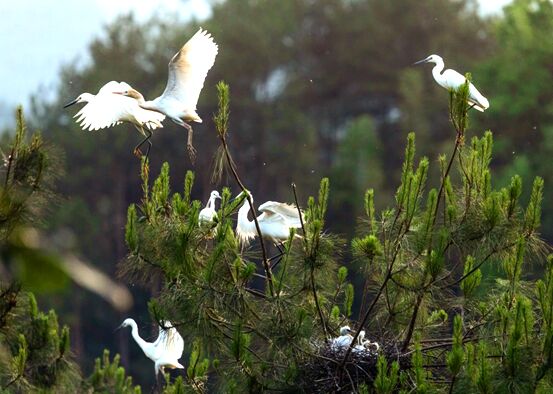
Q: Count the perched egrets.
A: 4